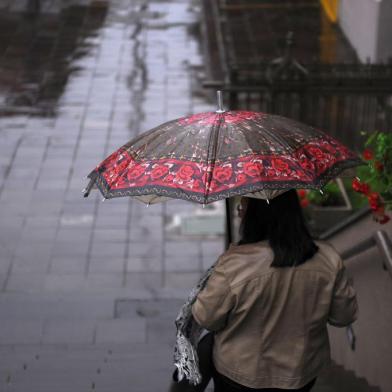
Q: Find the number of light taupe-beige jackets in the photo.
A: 1